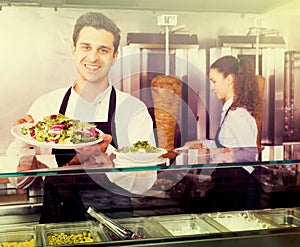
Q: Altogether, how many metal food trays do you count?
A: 6